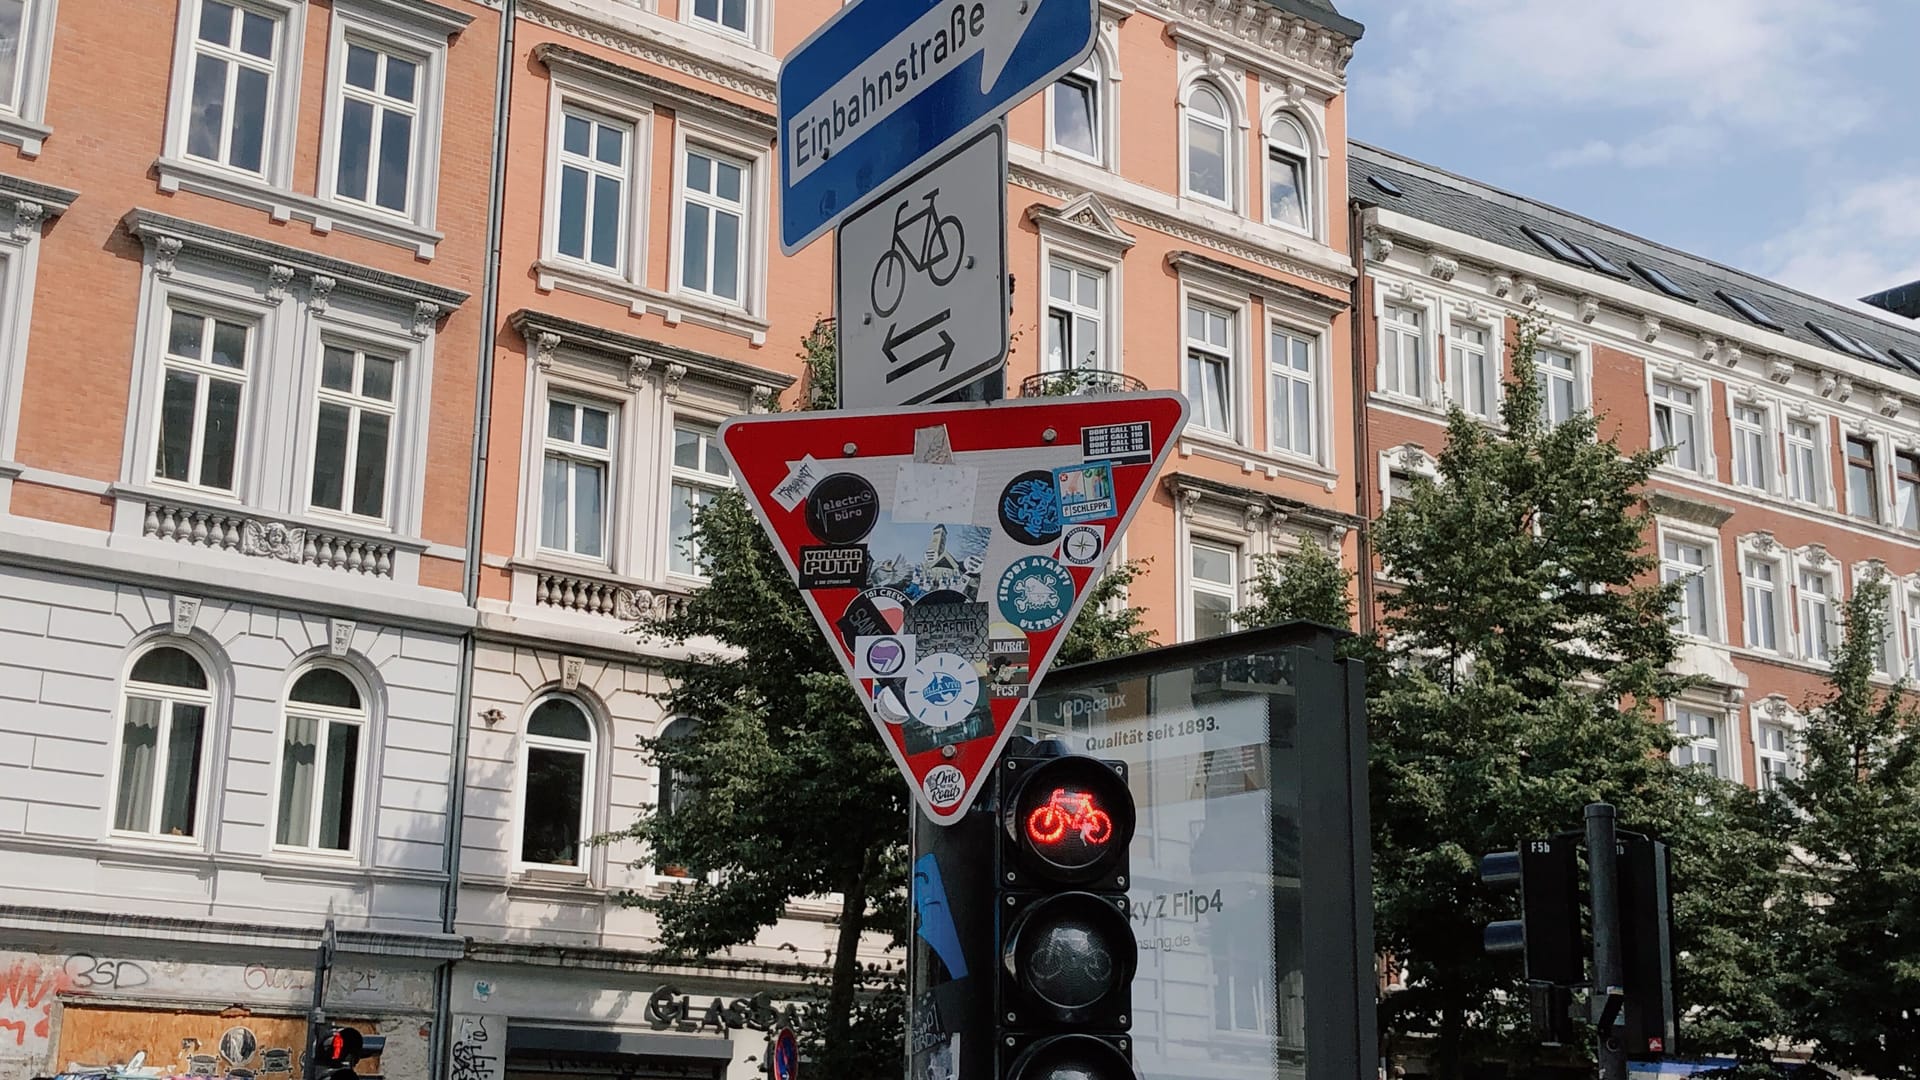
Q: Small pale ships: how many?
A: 0